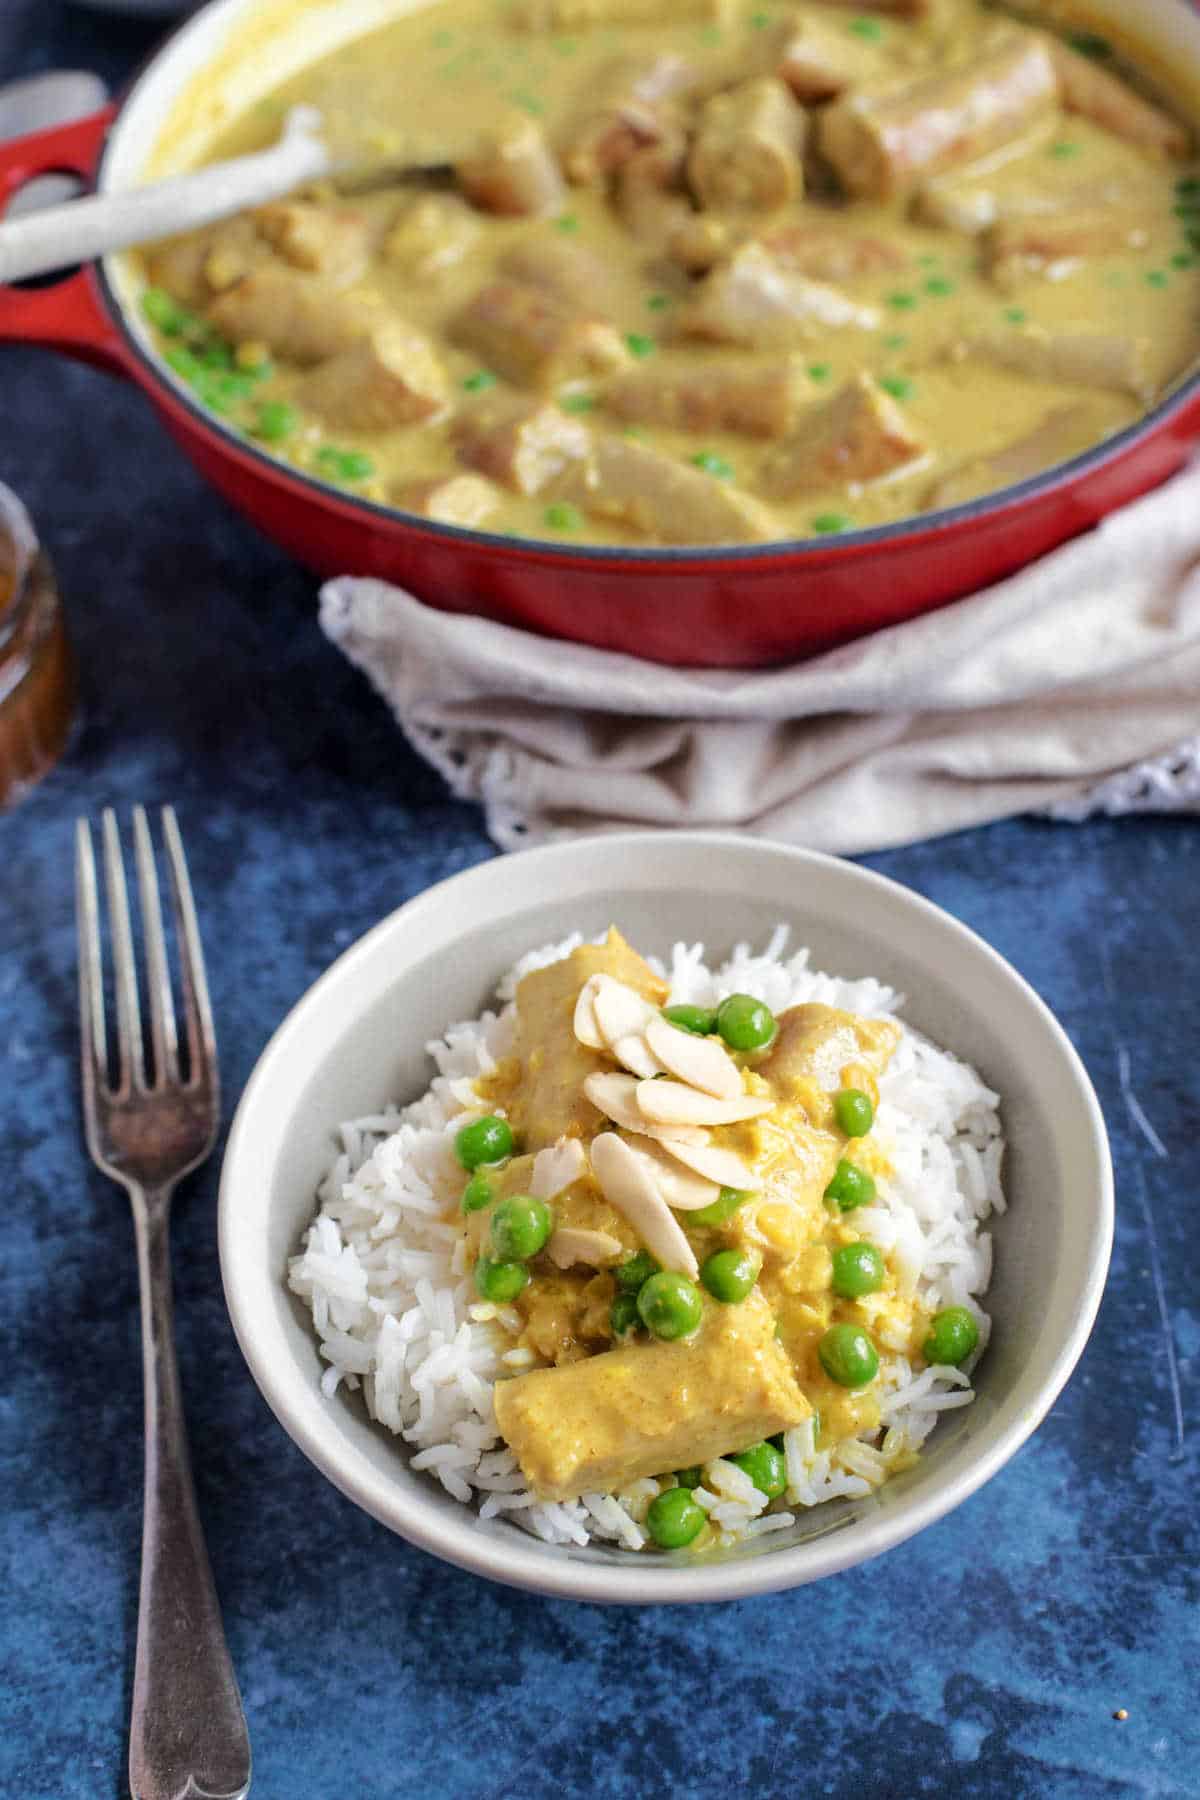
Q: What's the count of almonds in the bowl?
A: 11